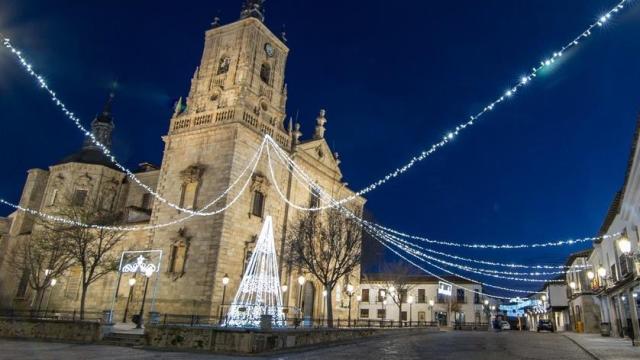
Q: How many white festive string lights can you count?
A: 9